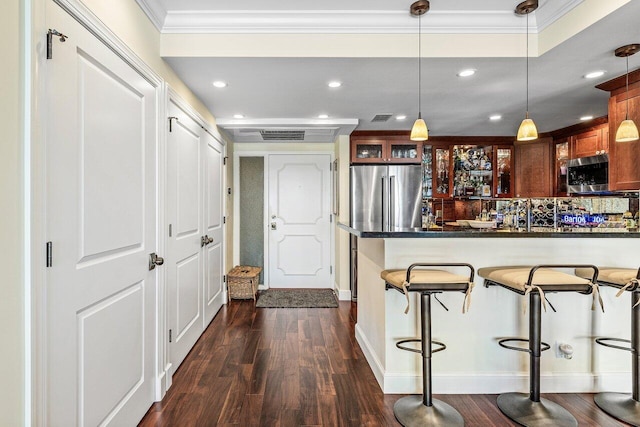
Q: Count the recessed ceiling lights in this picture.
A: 9